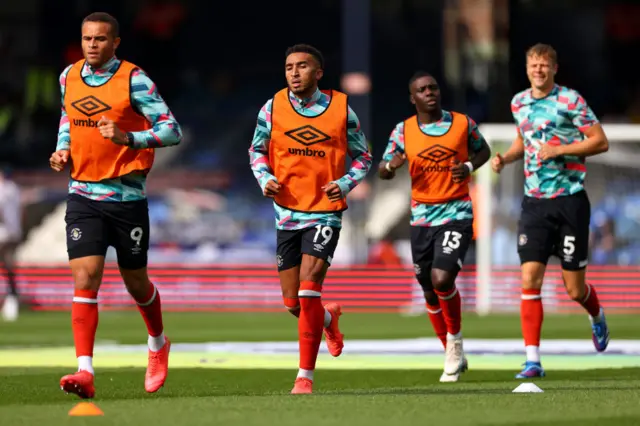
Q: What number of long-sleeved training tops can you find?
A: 2